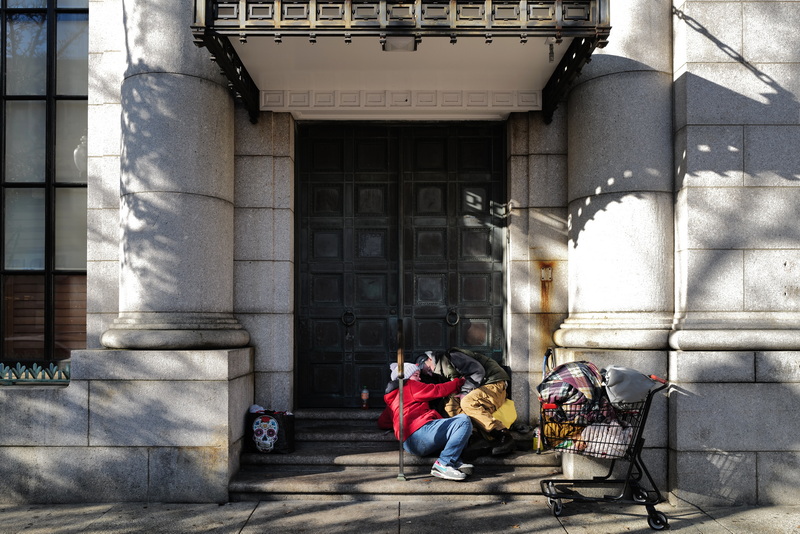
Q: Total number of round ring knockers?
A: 2